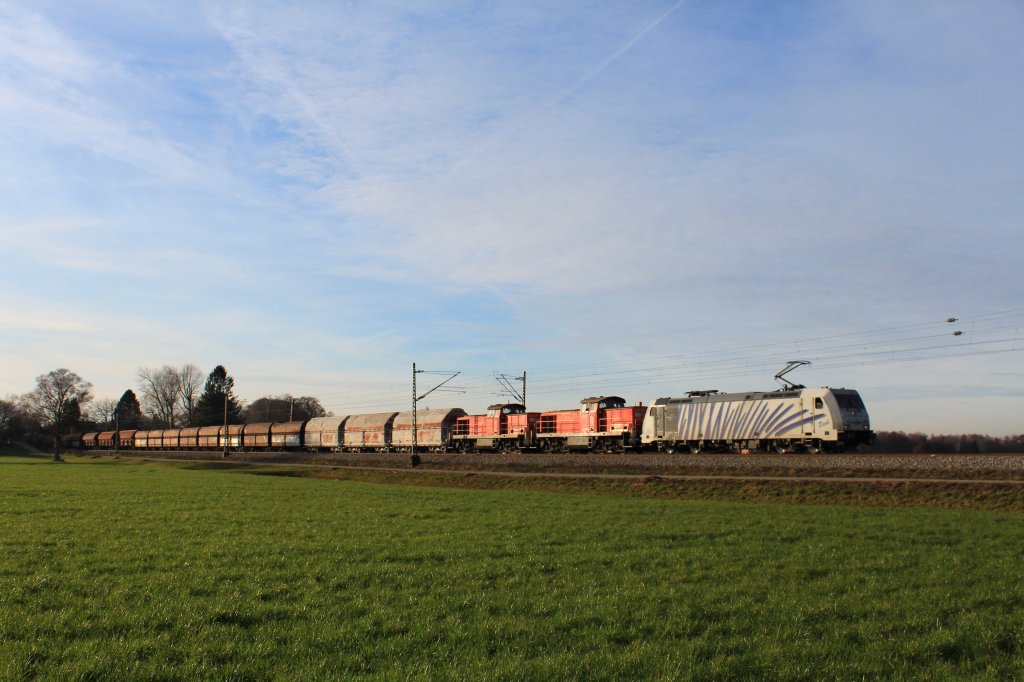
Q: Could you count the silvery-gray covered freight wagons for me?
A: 3